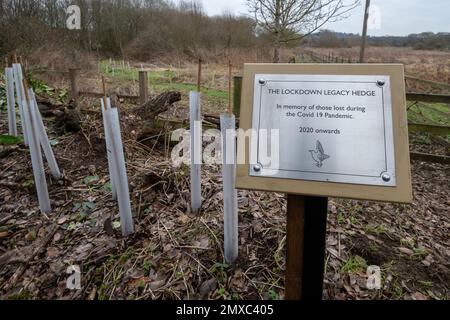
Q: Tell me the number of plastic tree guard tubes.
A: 8